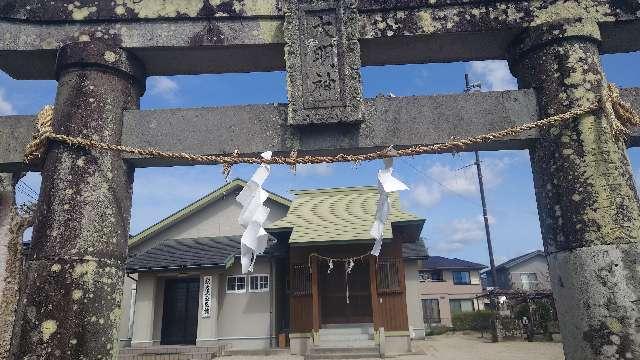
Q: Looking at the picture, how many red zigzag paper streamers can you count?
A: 0